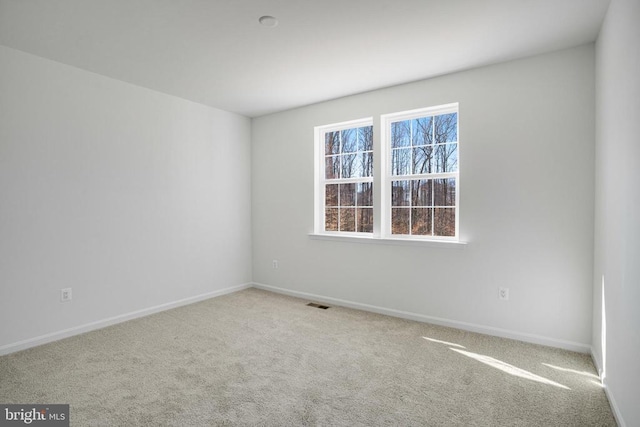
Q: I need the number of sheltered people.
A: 0